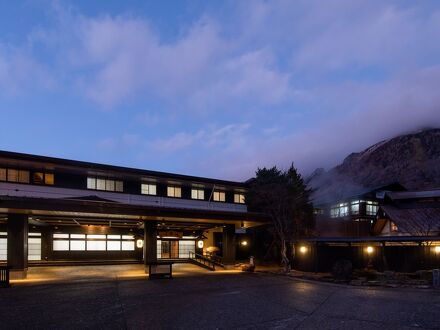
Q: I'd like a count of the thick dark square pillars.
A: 3